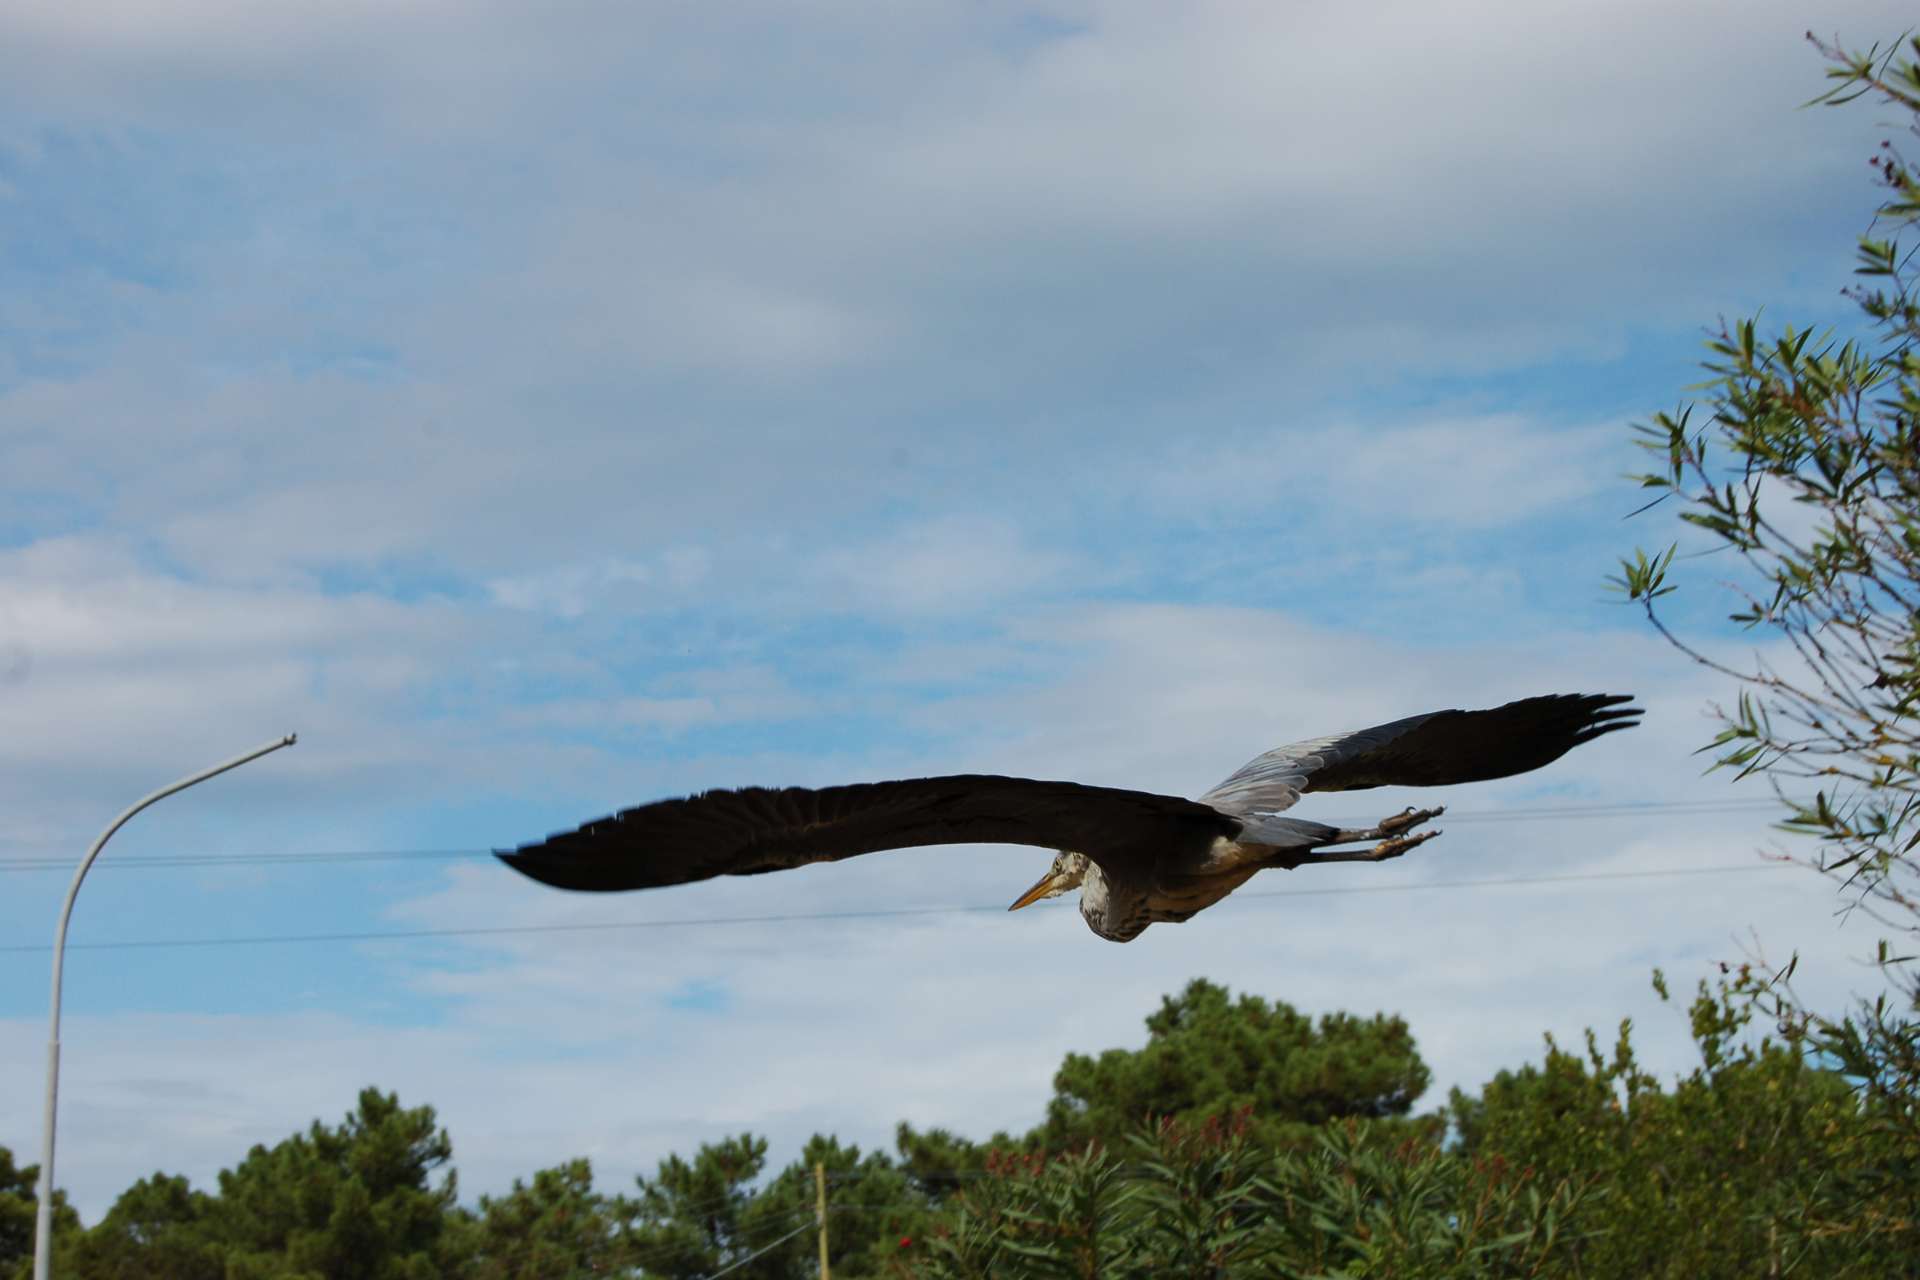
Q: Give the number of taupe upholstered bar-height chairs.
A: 0